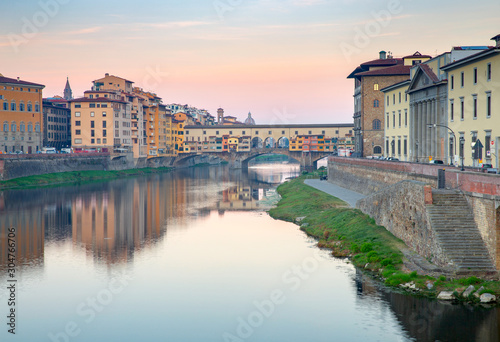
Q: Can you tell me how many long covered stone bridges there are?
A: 1